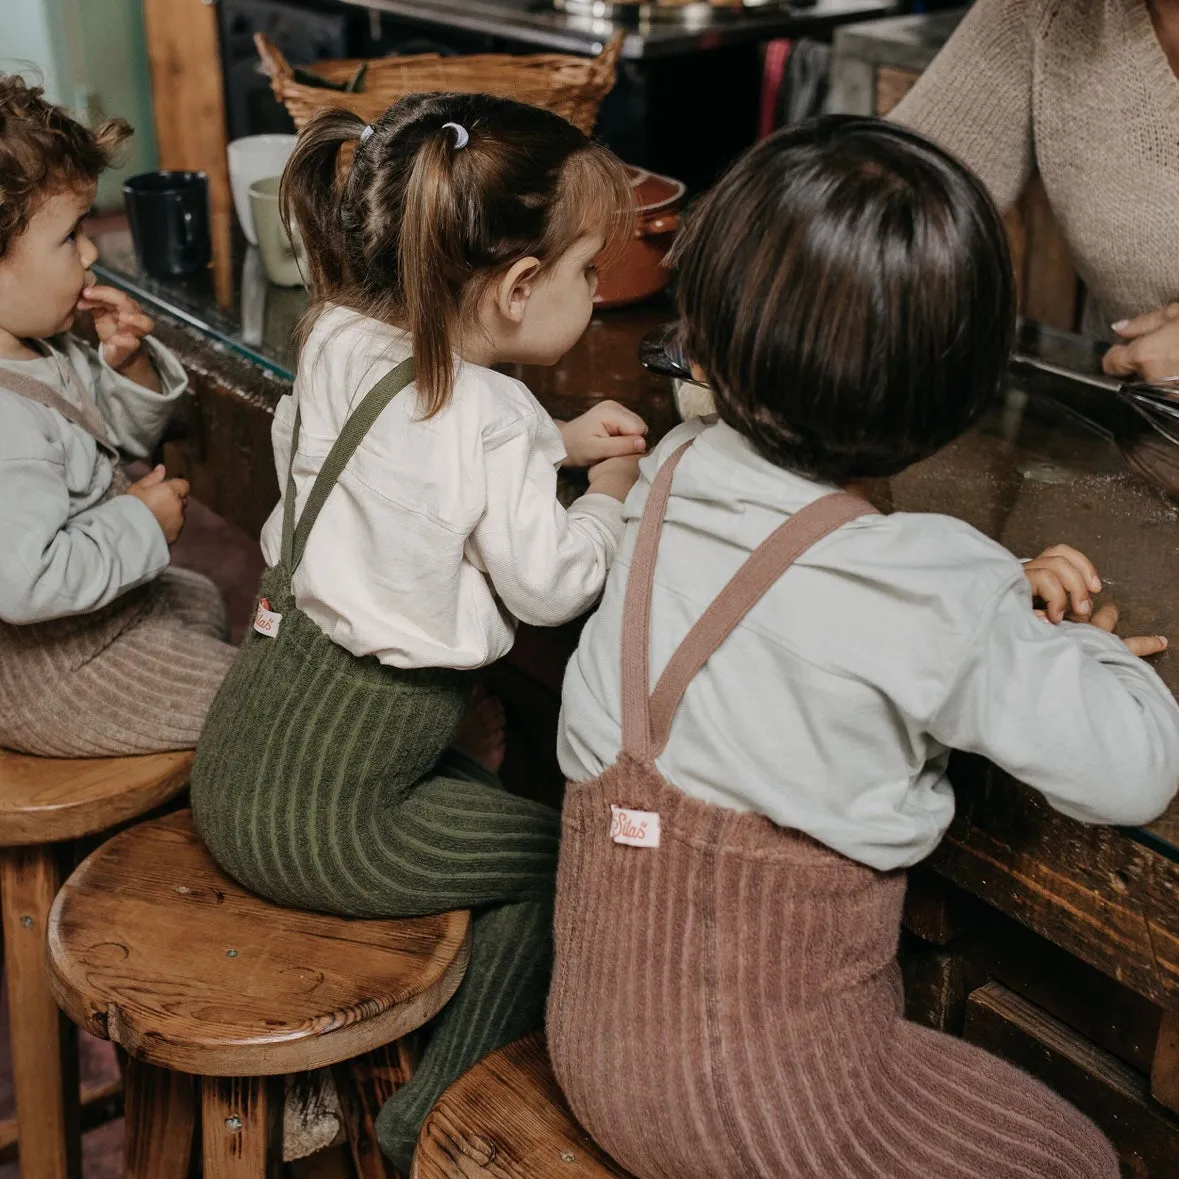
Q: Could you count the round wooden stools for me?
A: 3